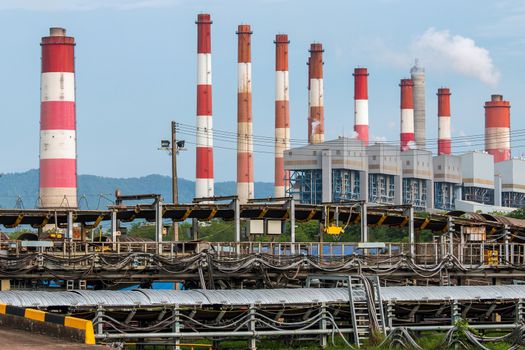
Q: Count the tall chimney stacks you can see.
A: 10